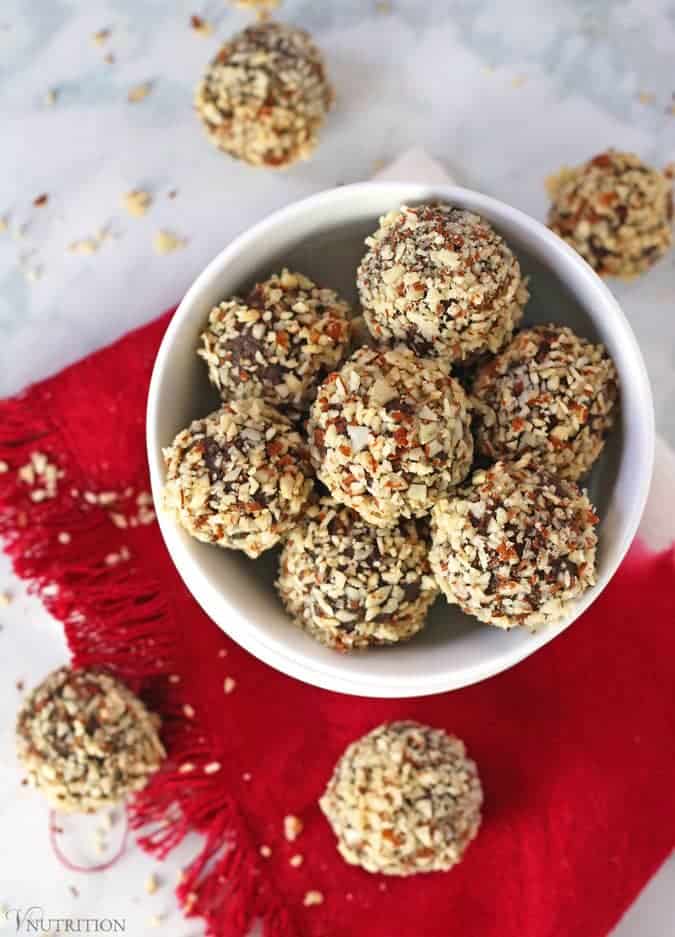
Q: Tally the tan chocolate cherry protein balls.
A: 11